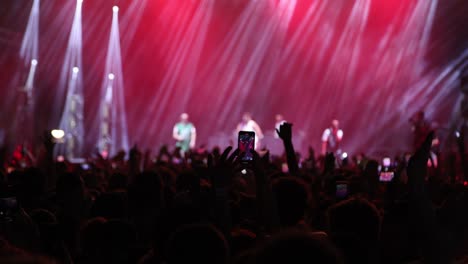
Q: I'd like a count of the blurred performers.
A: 4